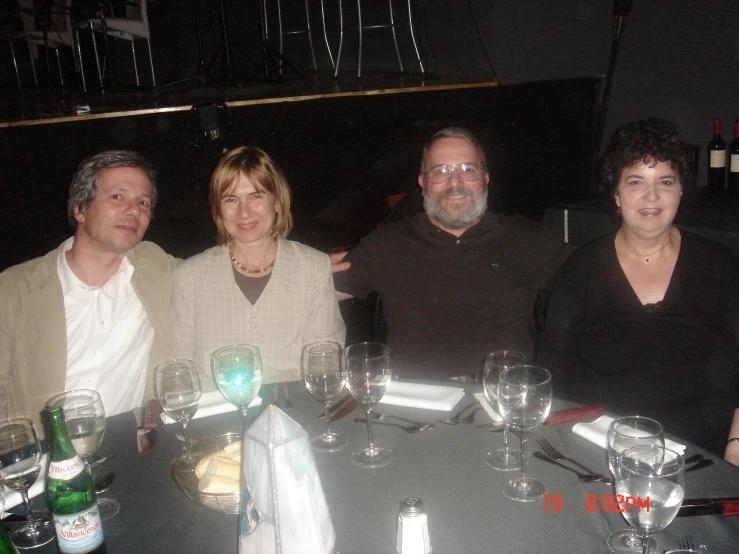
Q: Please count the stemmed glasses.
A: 10